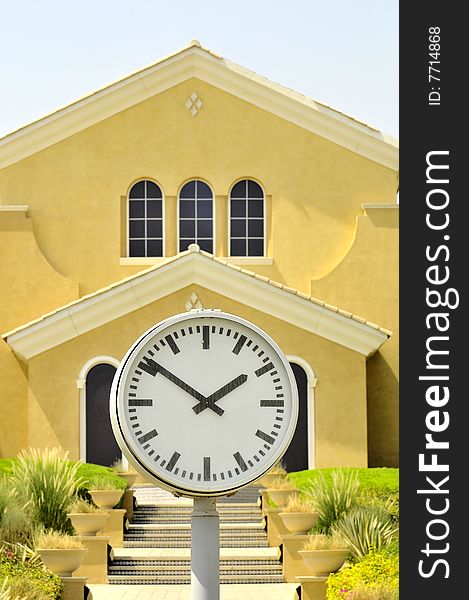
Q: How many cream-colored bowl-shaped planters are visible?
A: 8